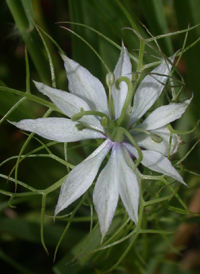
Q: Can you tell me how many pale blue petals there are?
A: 11